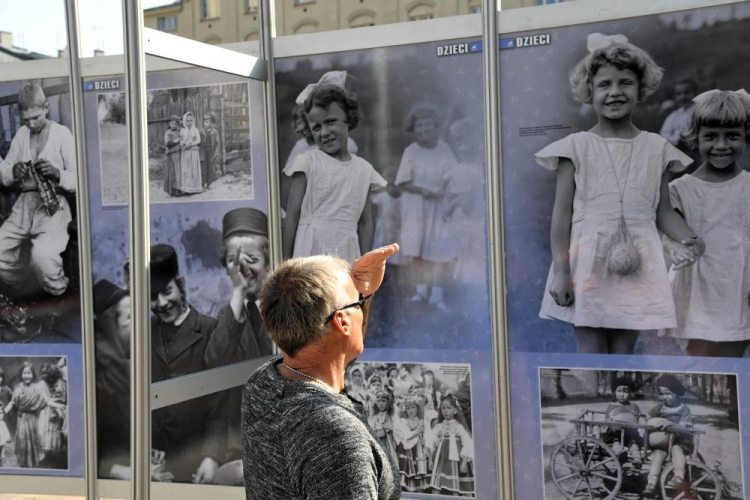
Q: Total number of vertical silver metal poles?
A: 4